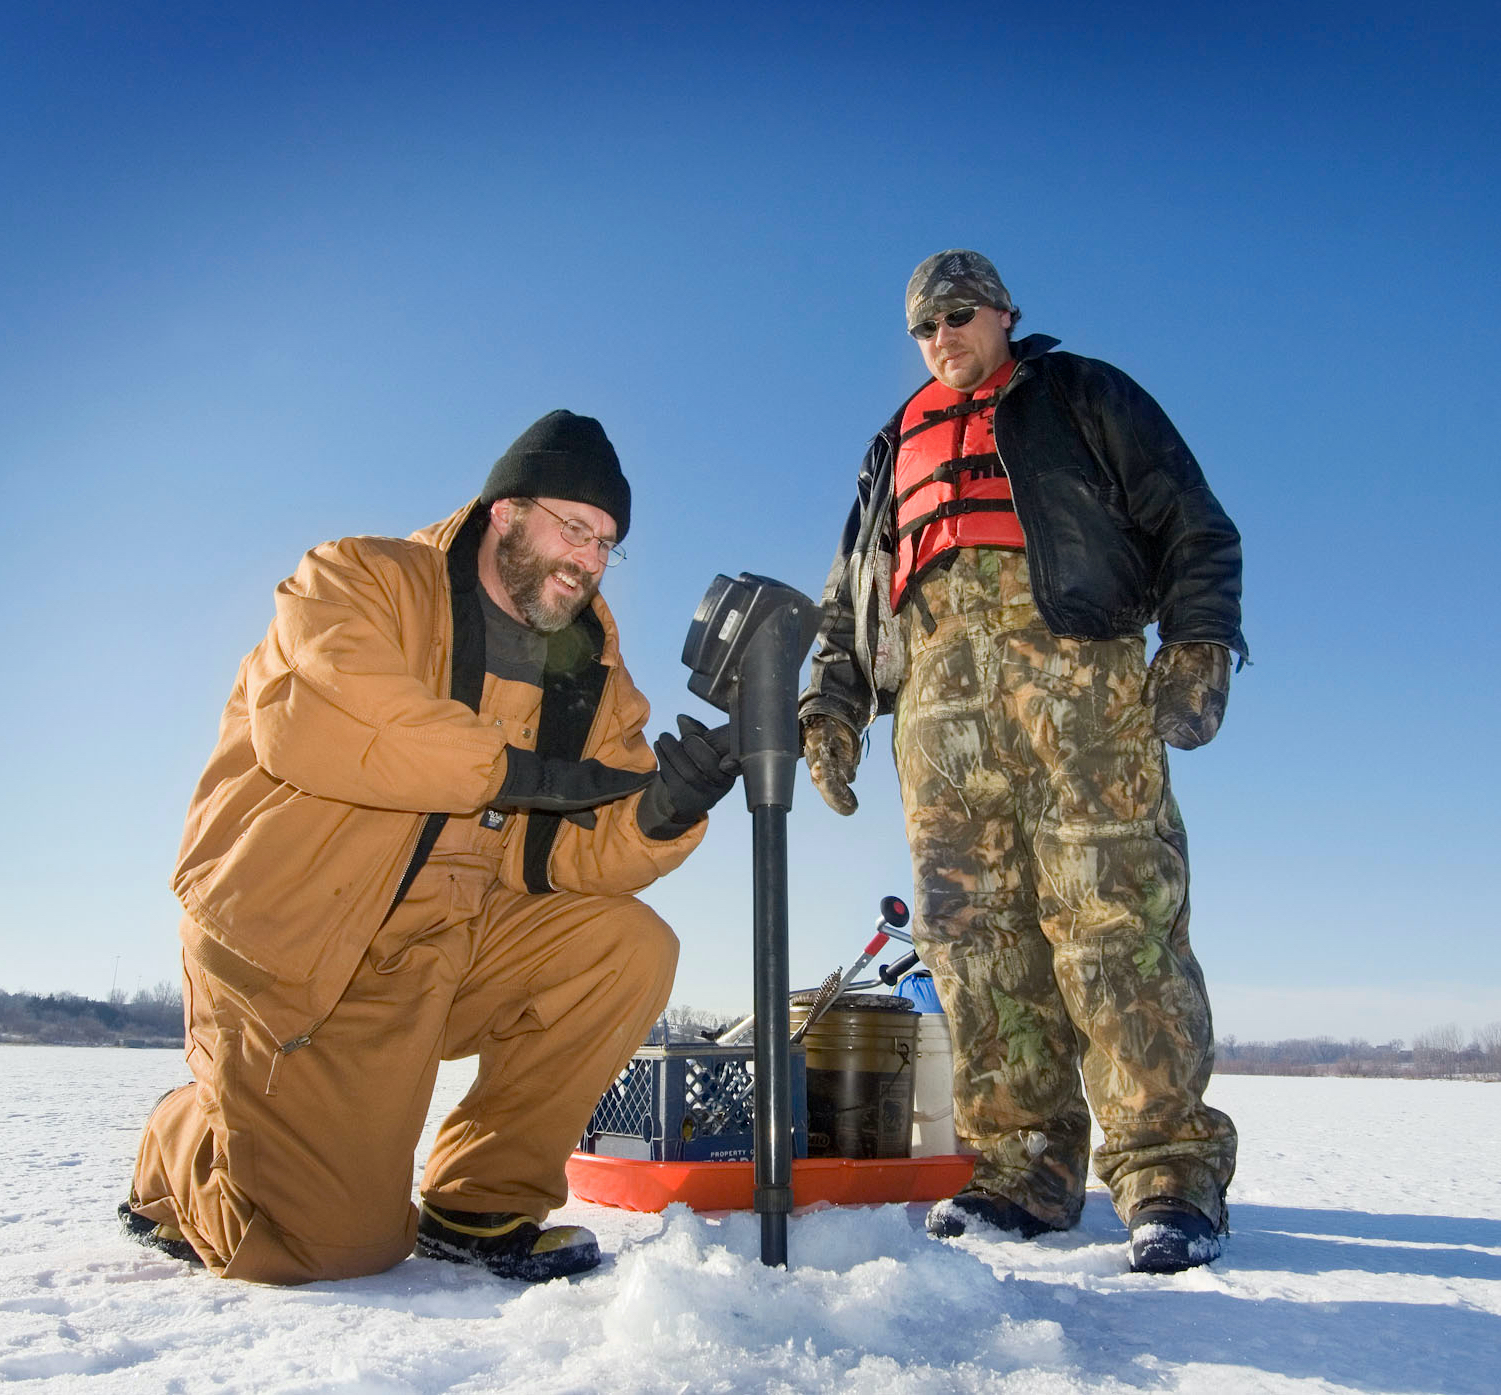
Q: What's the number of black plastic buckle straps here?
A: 3